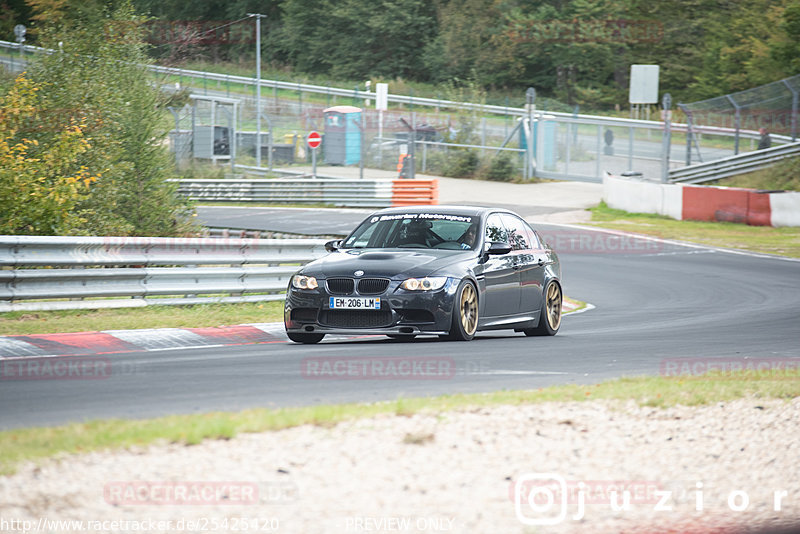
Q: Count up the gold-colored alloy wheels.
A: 2